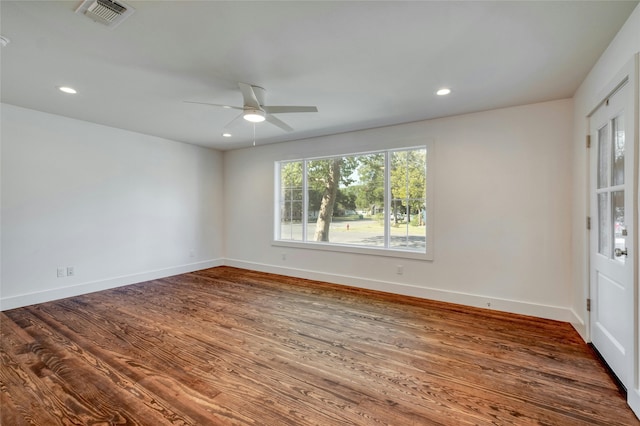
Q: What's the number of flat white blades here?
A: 5